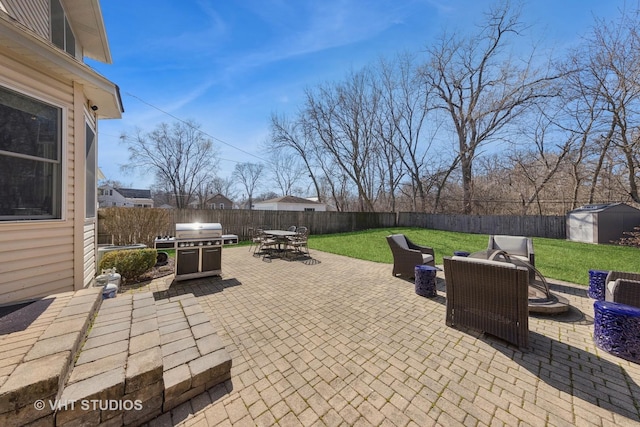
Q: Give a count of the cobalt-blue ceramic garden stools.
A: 4